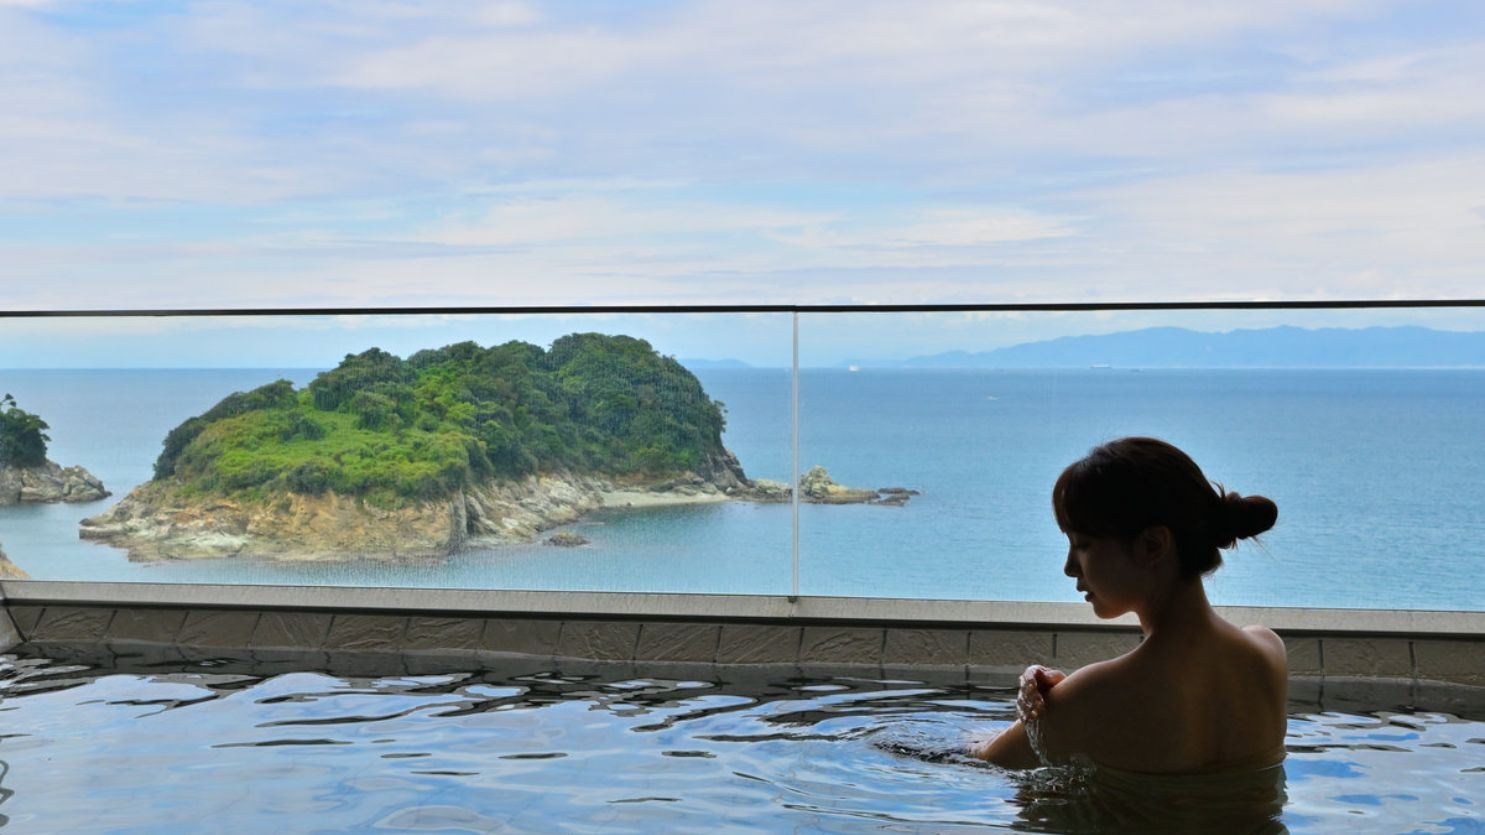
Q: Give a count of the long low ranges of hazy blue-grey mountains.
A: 1